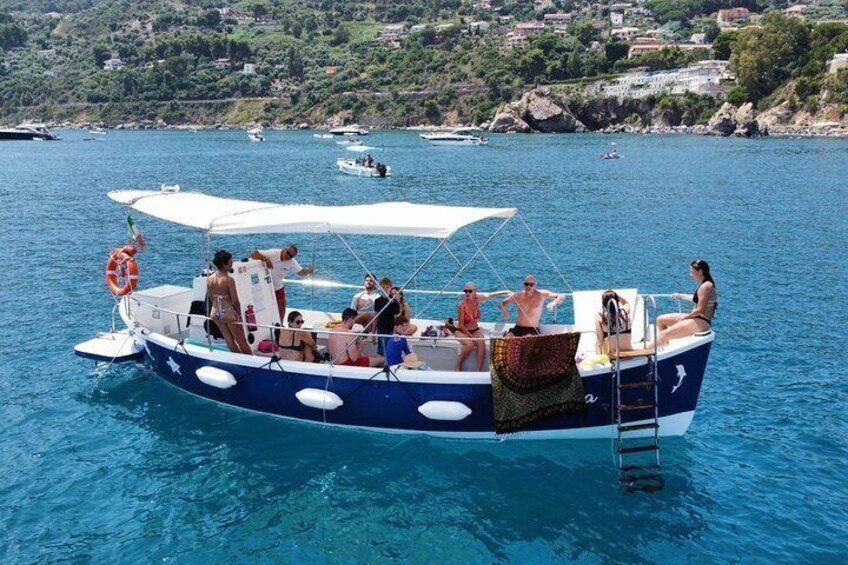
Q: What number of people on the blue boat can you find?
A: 12